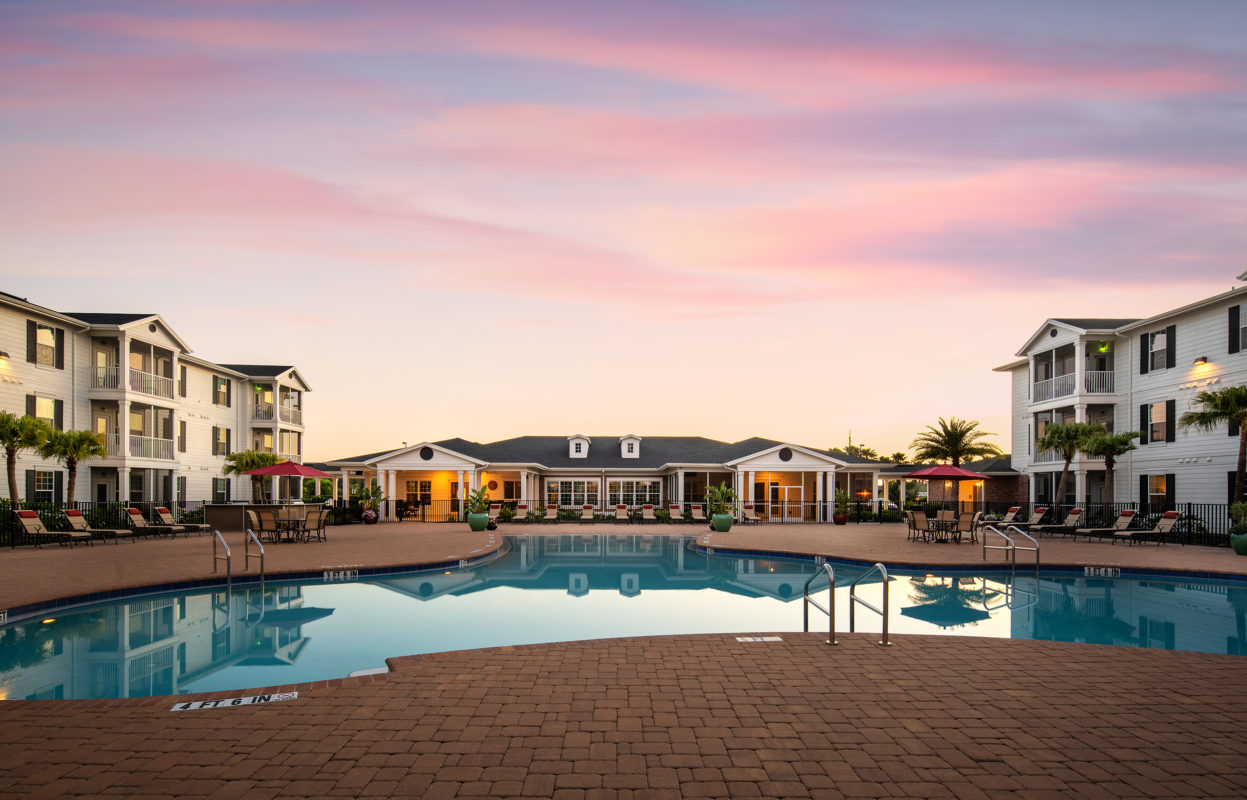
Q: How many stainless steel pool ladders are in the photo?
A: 3